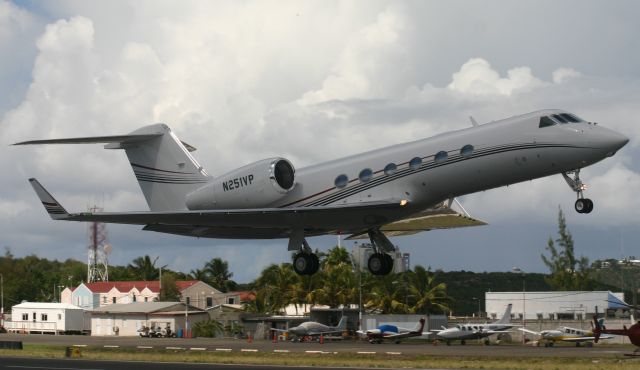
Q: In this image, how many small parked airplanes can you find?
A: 4